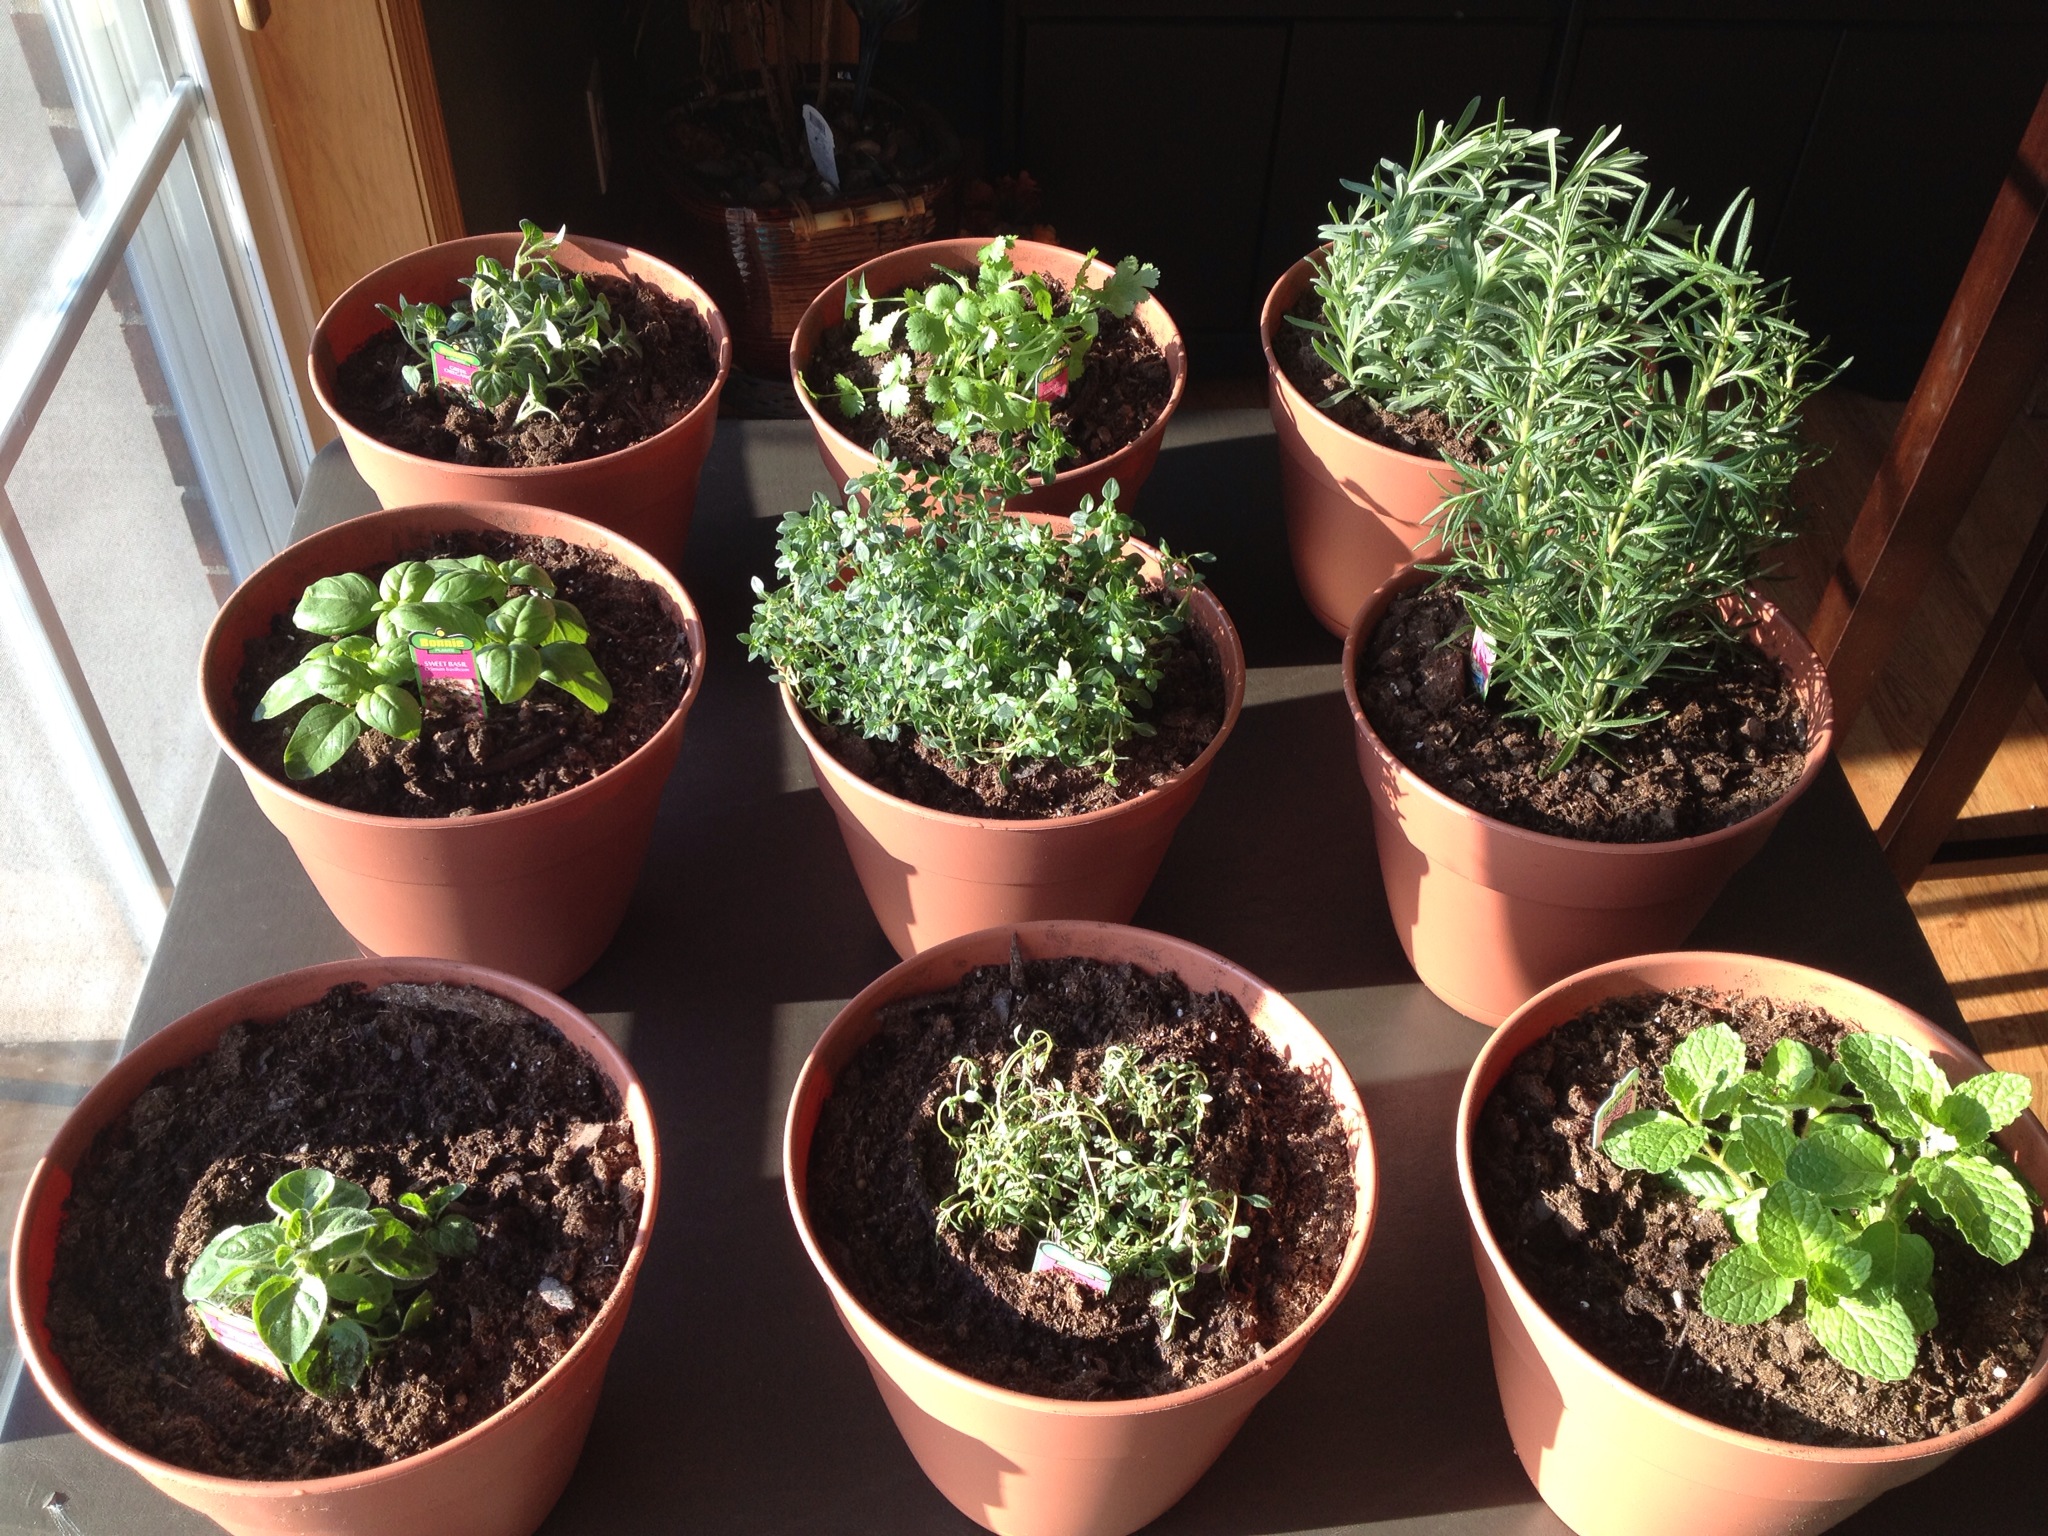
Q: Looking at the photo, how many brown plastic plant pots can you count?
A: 9